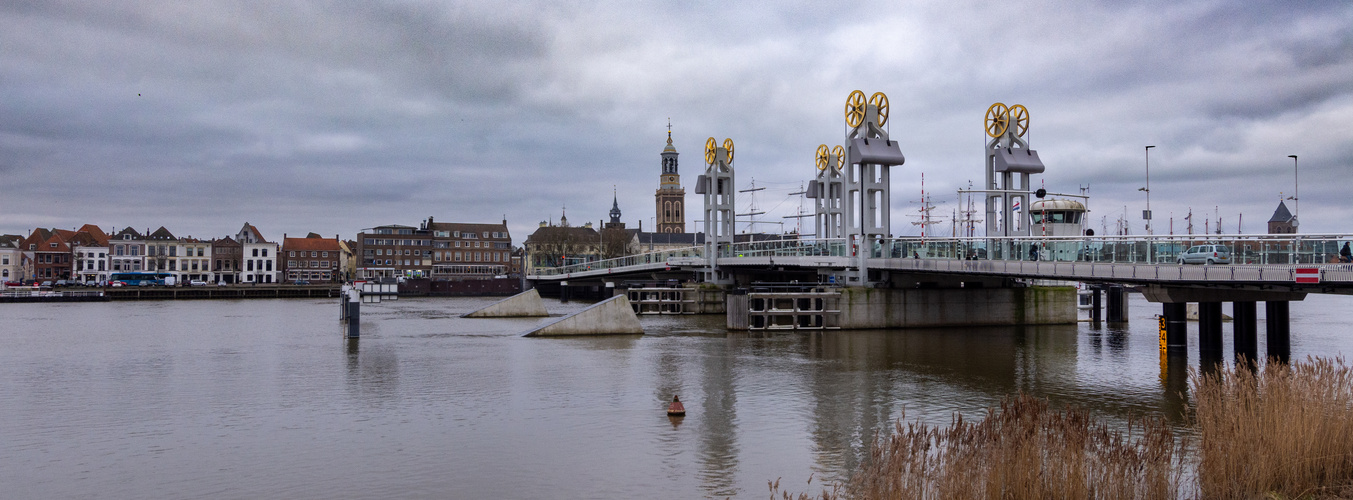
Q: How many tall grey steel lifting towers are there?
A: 4